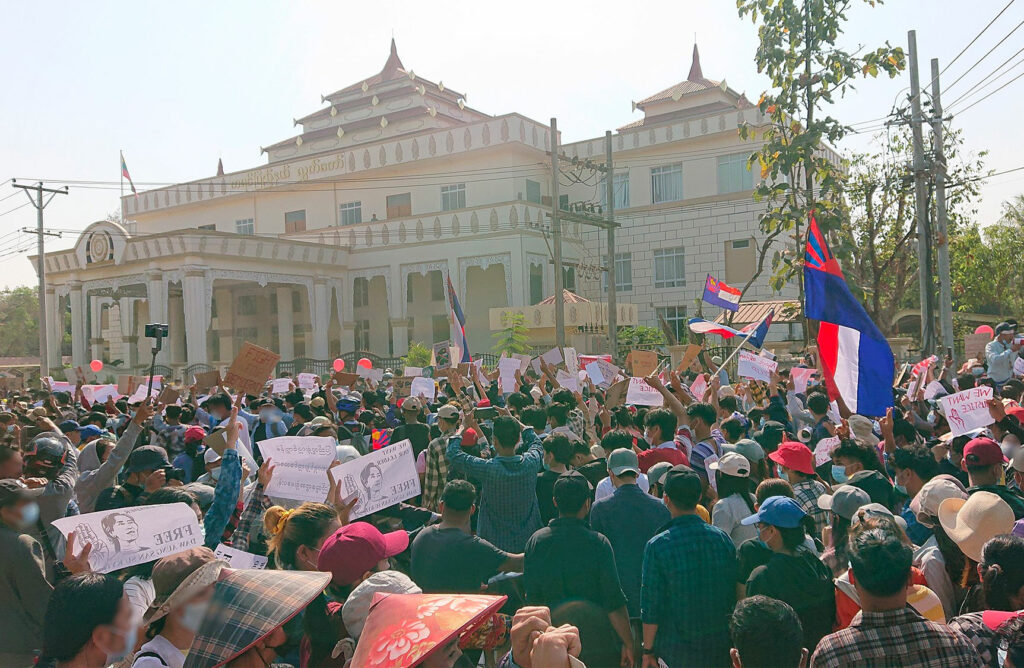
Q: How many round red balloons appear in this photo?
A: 4